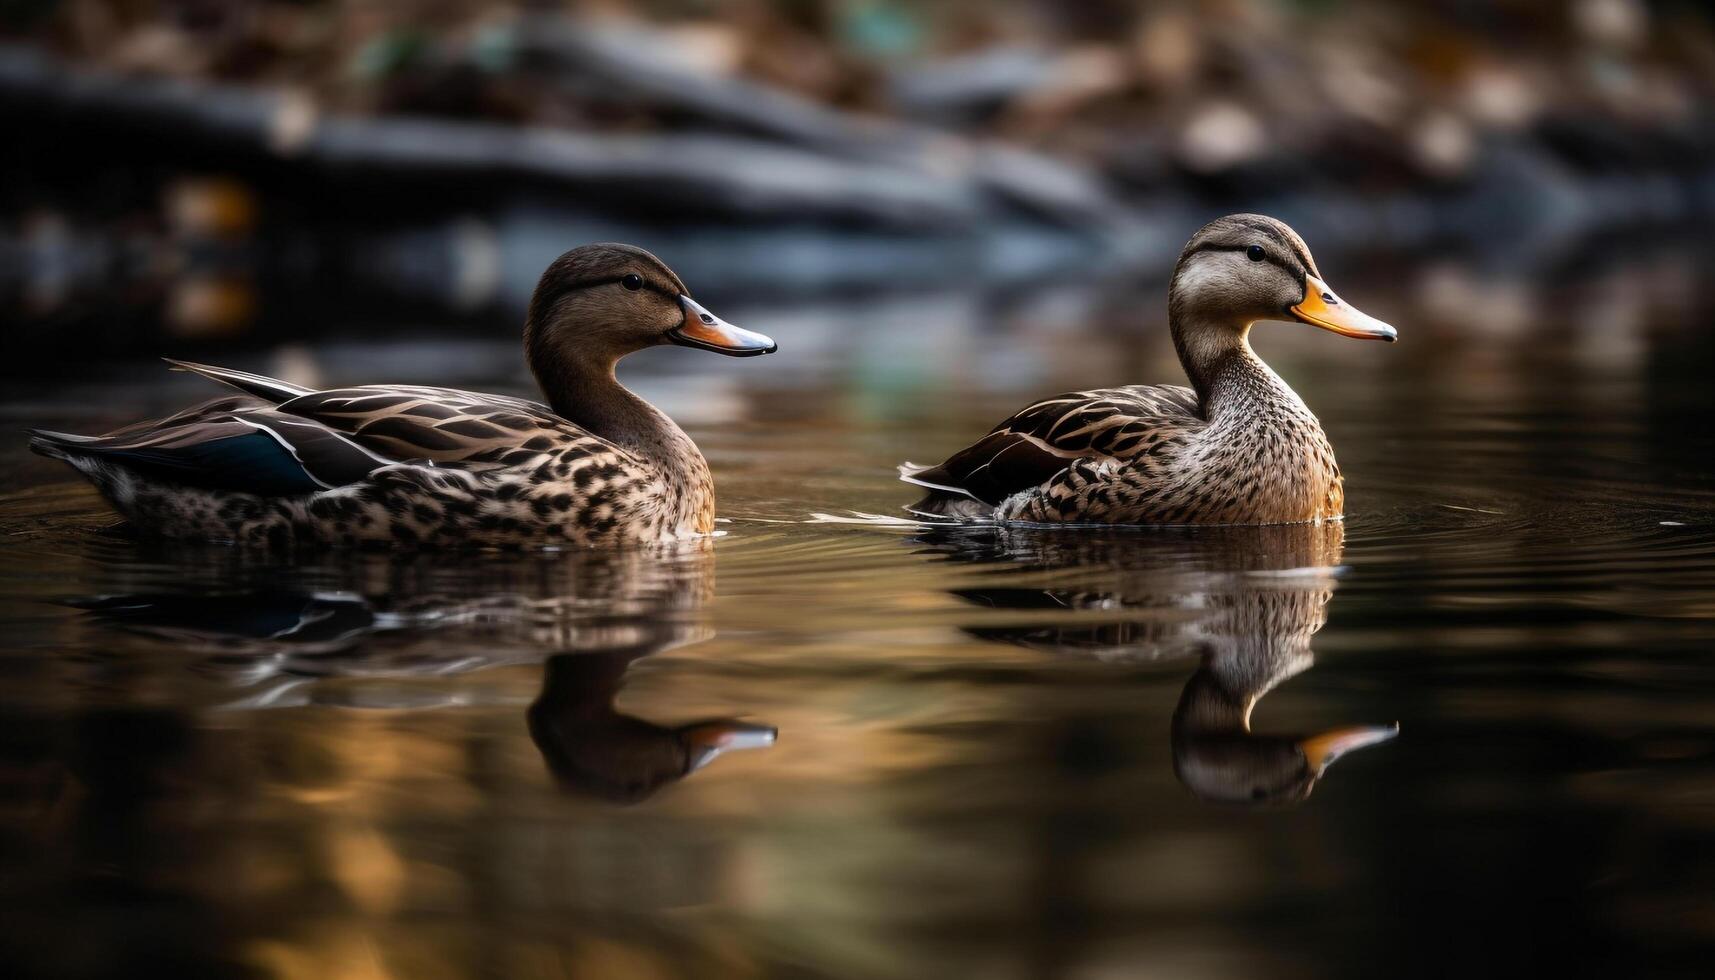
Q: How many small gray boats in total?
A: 0